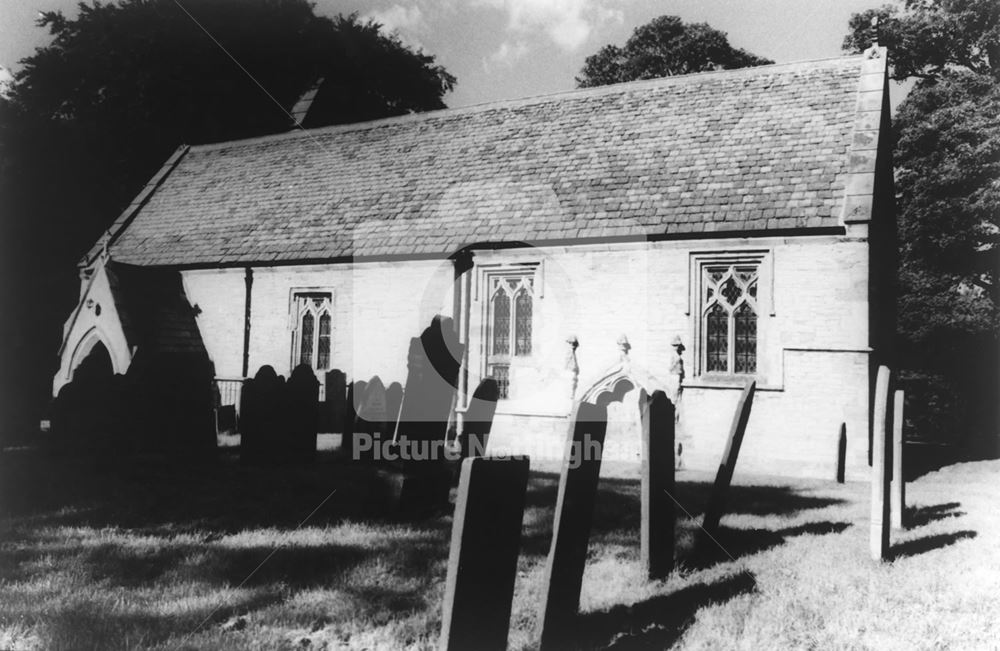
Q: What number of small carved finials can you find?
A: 3